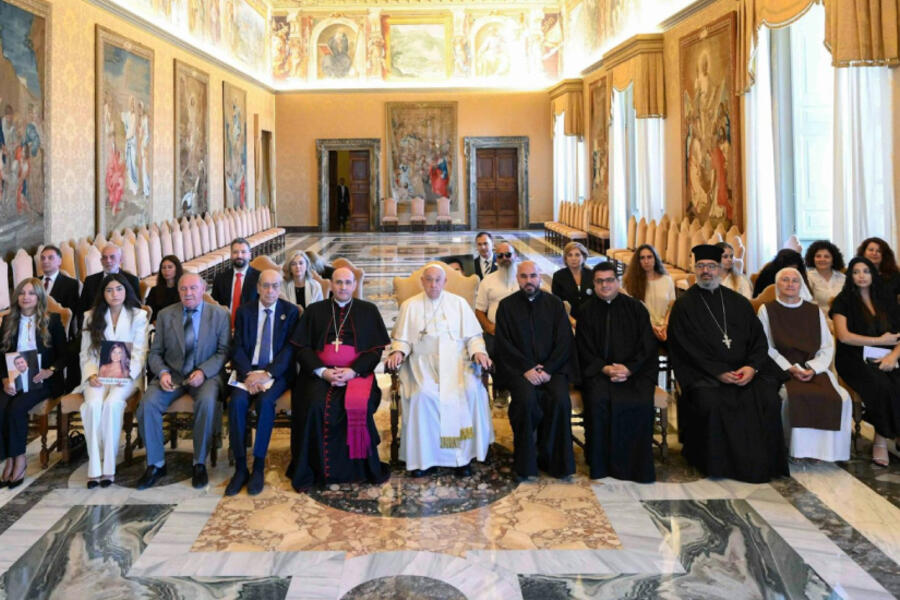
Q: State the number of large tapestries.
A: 7